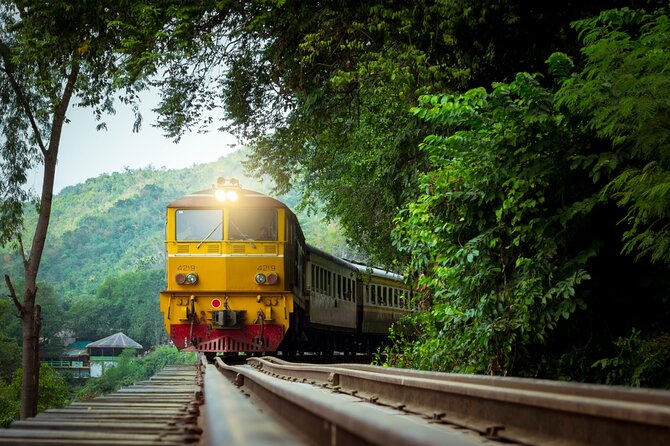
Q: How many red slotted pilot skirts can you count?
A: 1